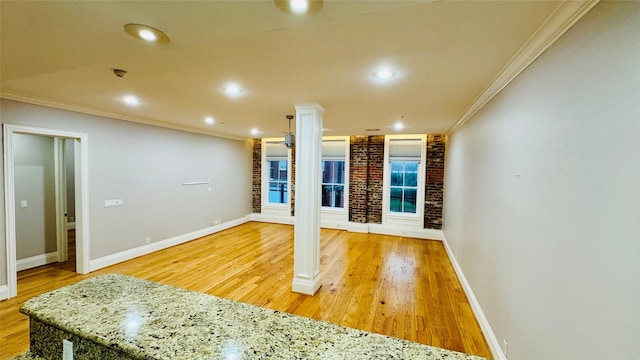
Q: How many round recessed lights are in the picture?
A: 8